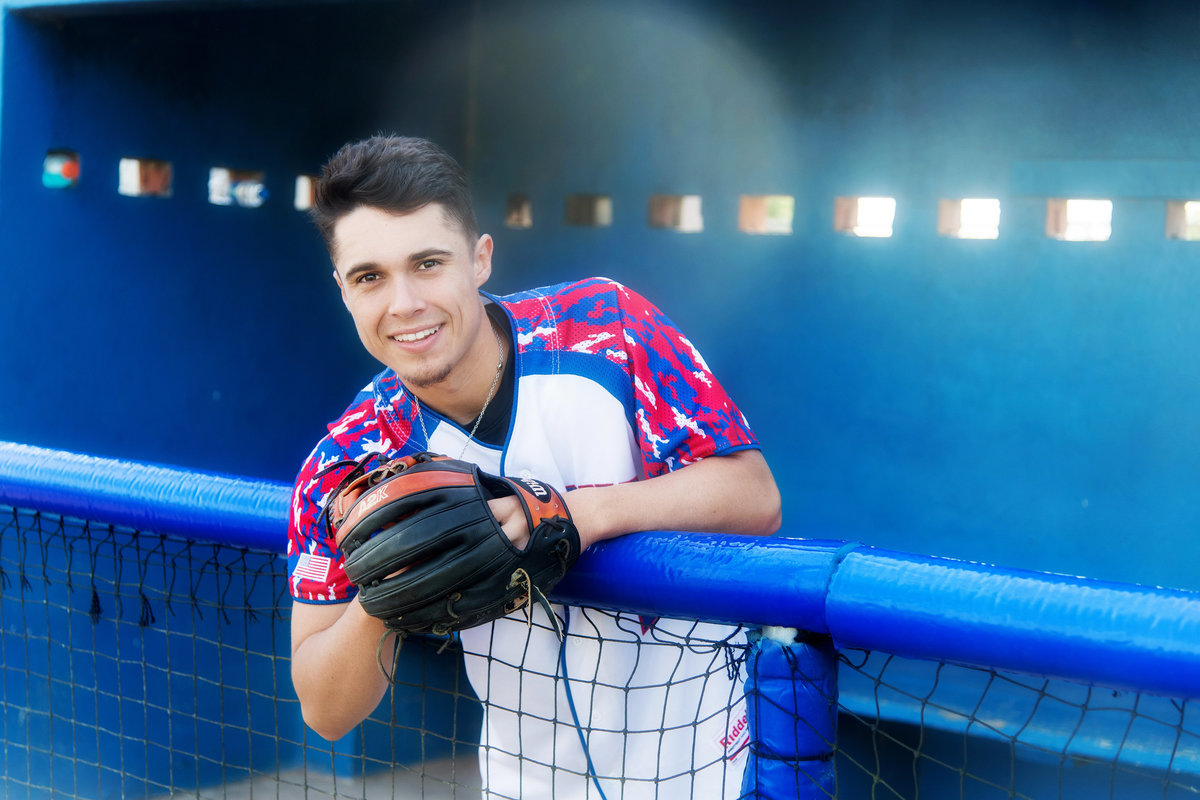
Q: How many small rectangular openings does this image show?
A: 12